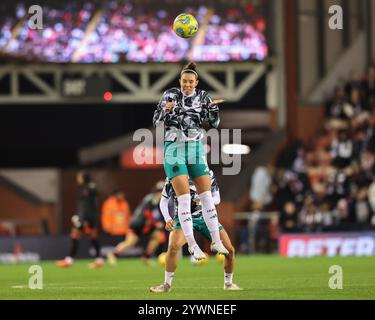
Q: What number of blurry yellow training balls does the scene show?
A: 3